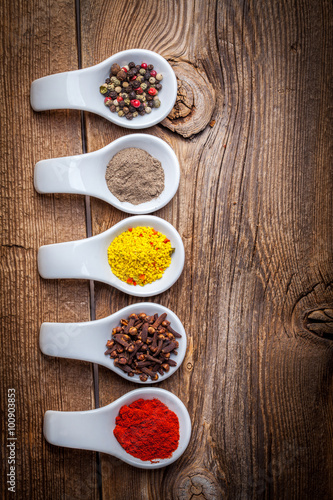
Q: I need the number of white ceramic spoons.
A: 5